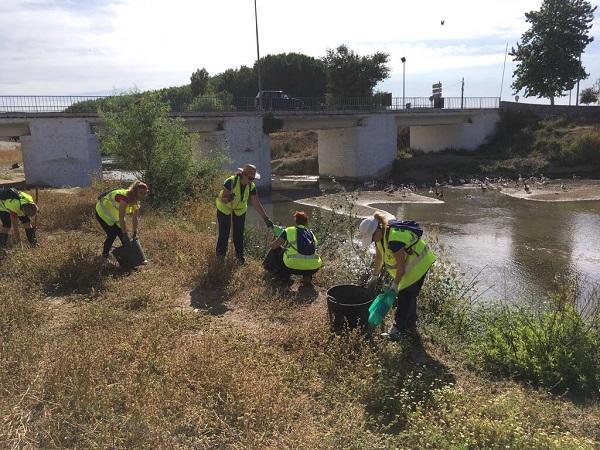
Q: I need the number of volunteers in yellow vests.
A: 5